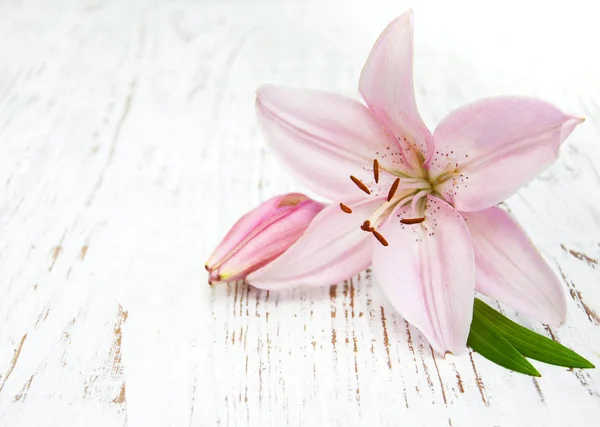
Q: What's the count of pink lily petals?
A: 6